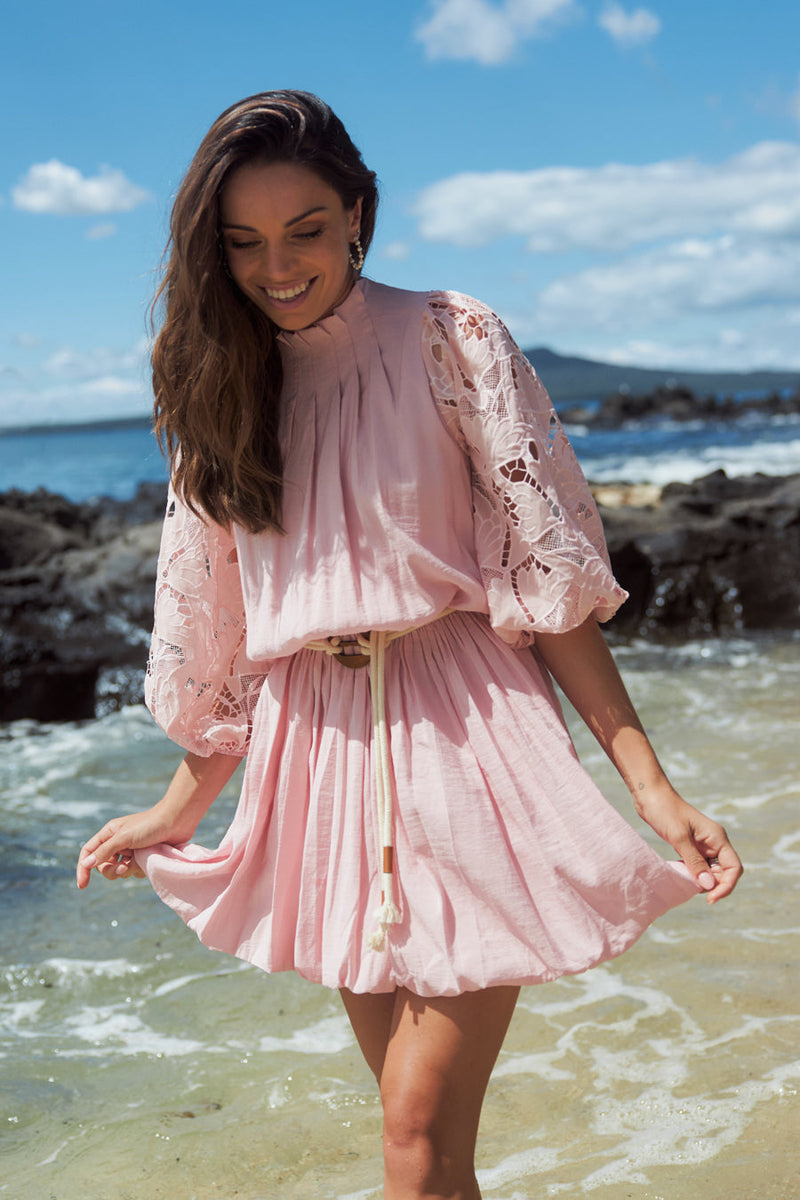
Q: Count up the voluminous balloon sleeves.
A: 2